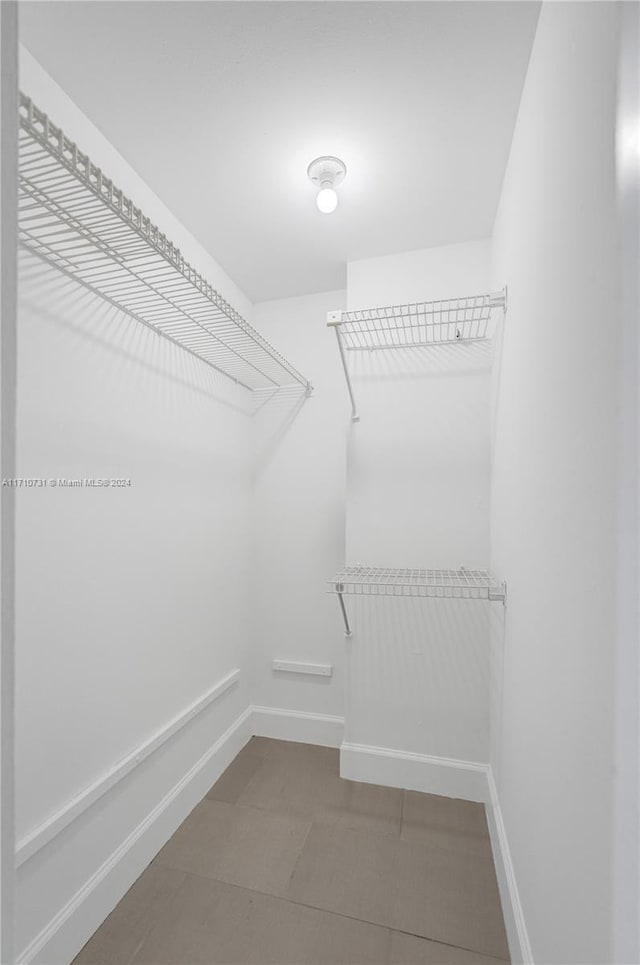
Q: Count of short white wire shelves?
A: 2